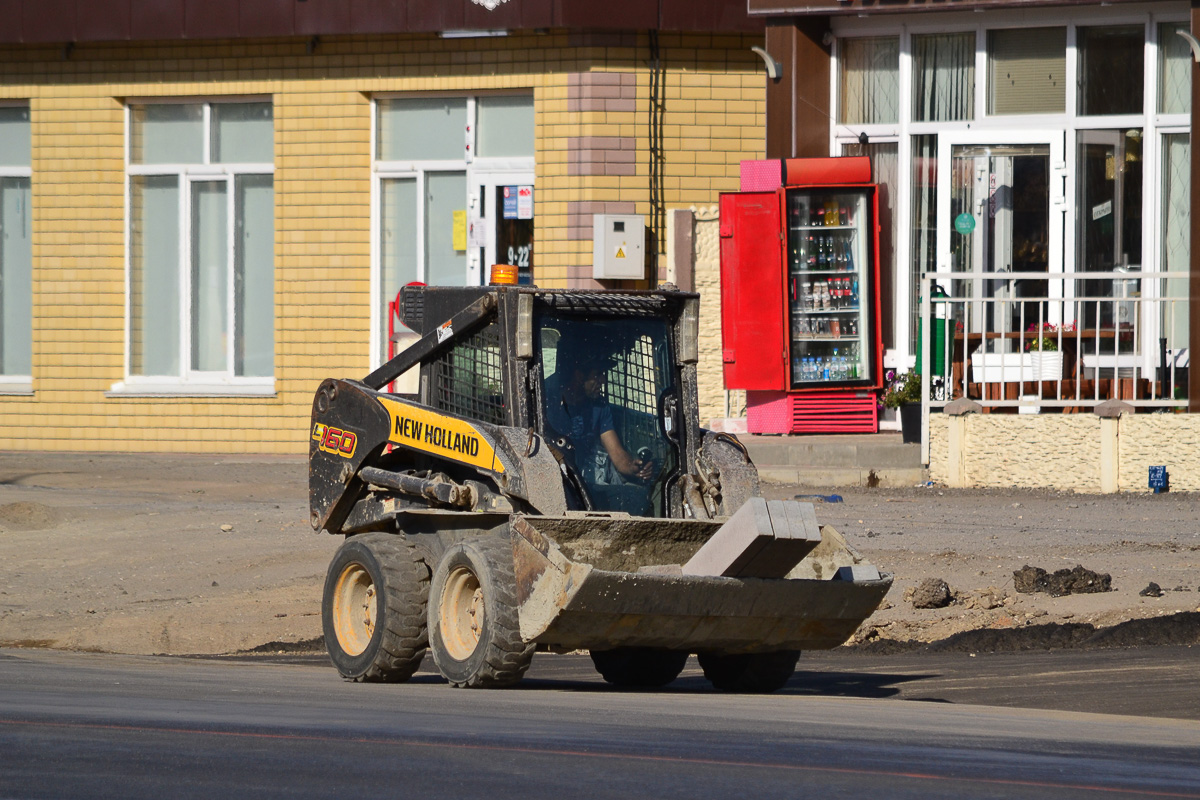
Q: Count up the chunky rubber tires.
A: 4